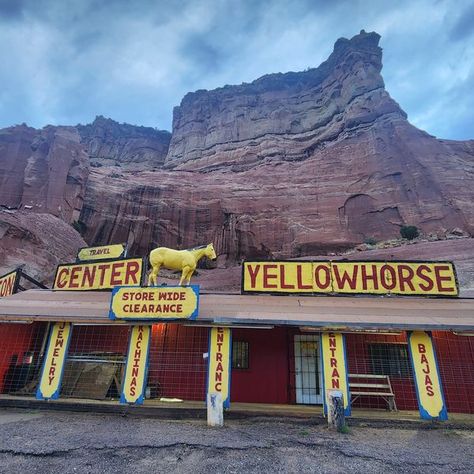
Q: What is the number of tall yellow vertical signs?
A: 5